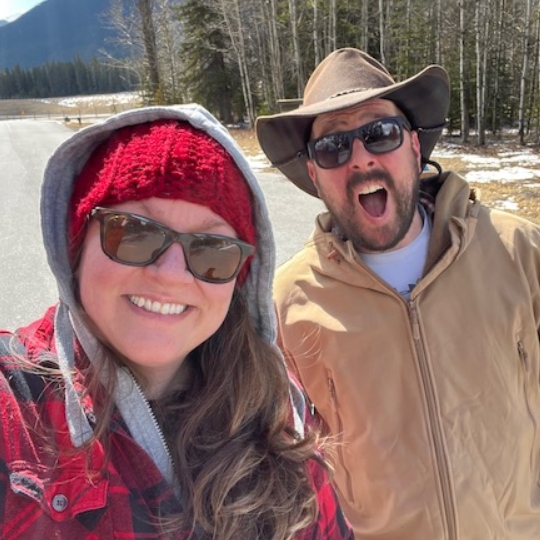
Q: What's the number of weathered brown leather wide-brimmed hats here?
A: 1